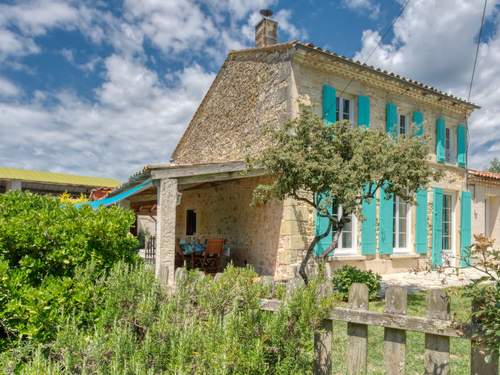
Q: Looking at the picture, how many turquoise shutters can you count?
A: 12